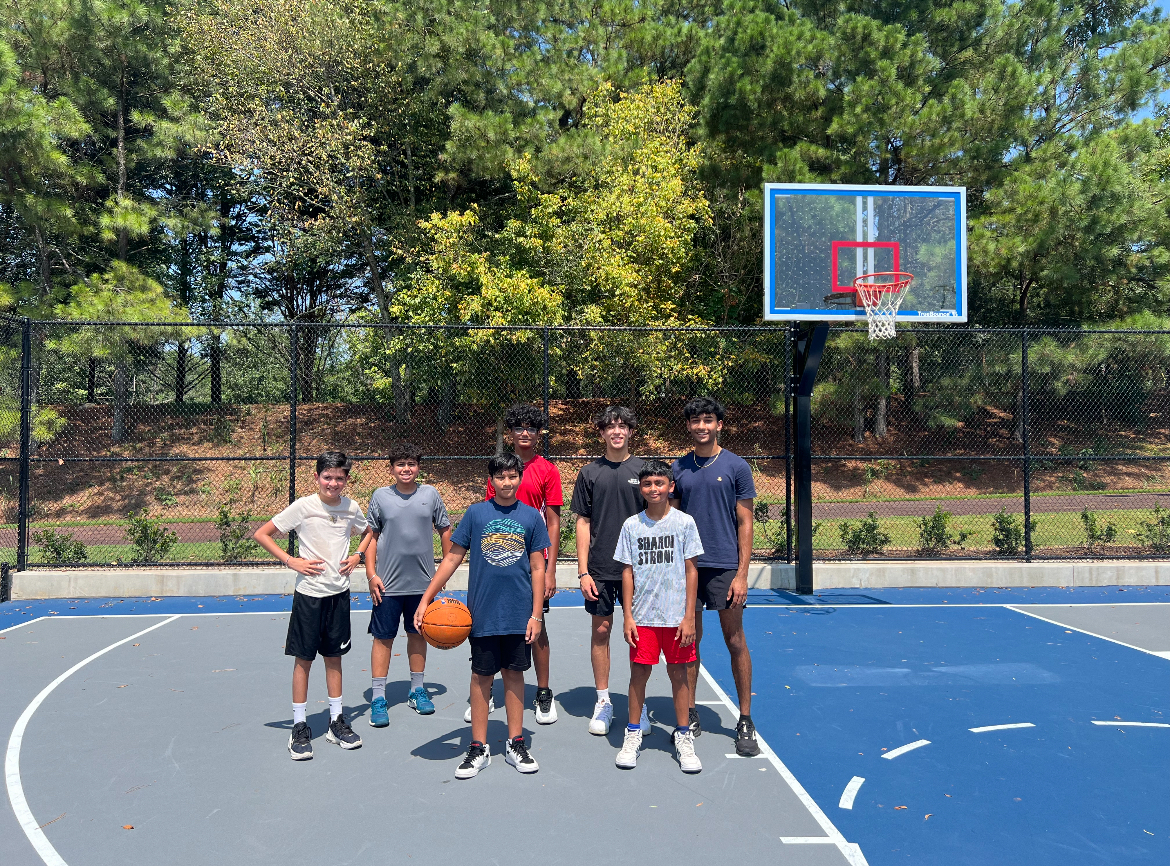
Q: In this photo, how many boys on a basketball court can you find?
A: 7